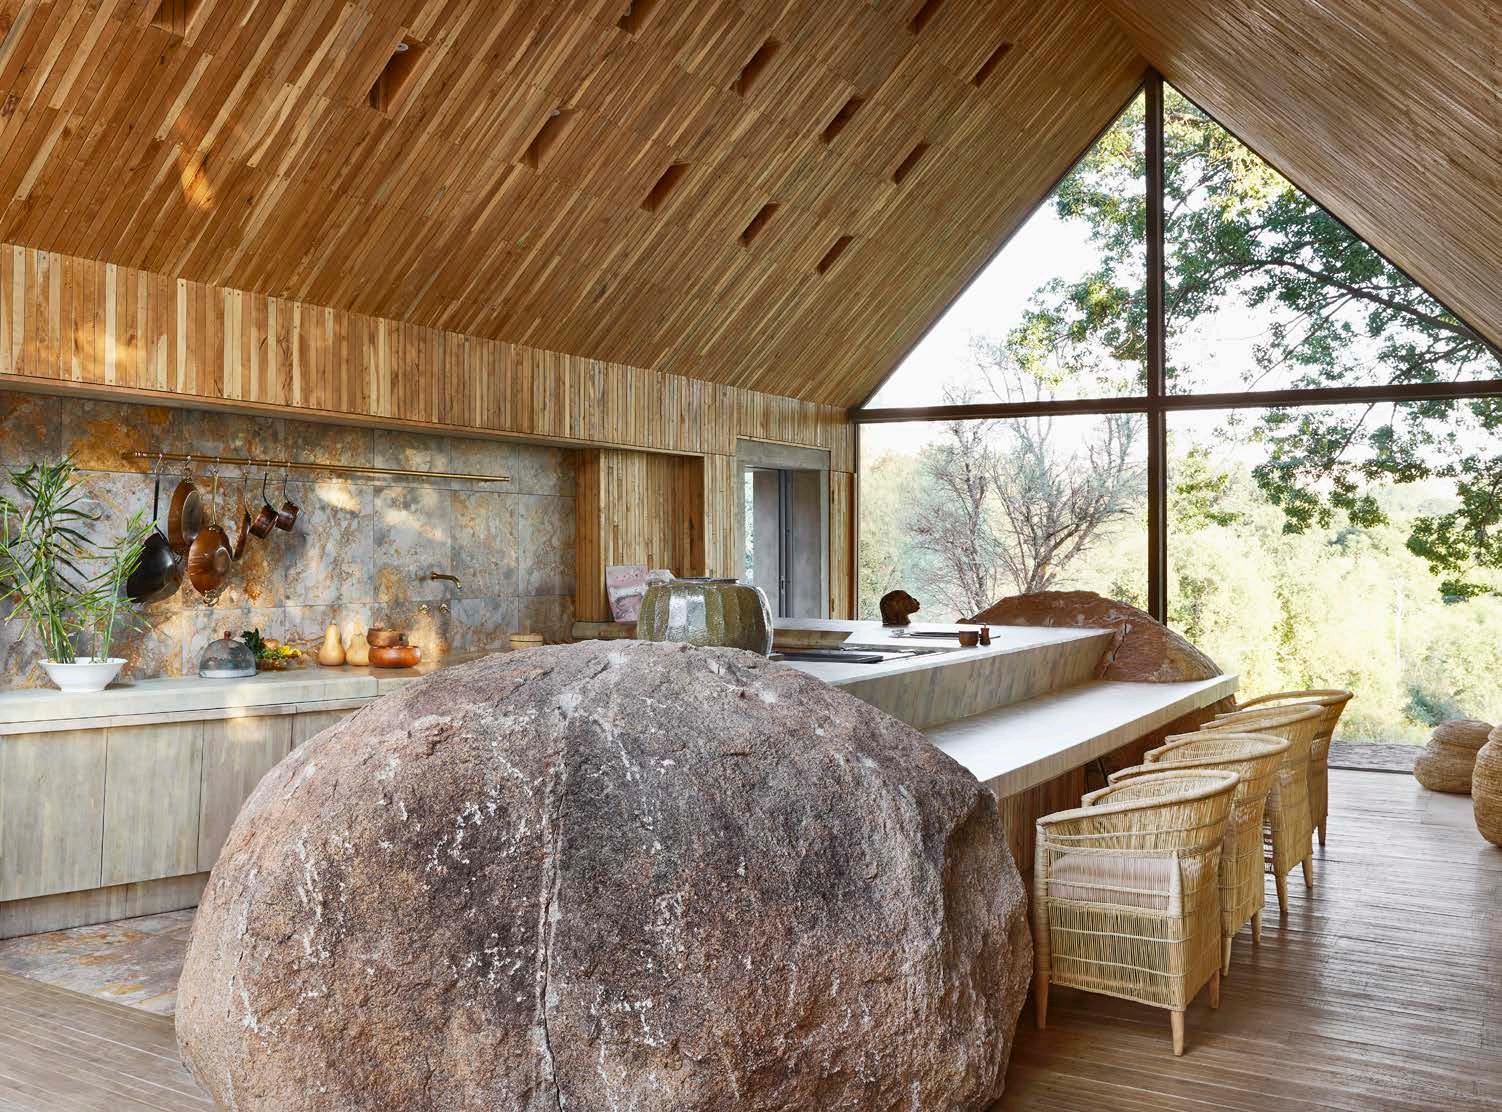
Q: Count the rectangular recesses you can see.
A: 12